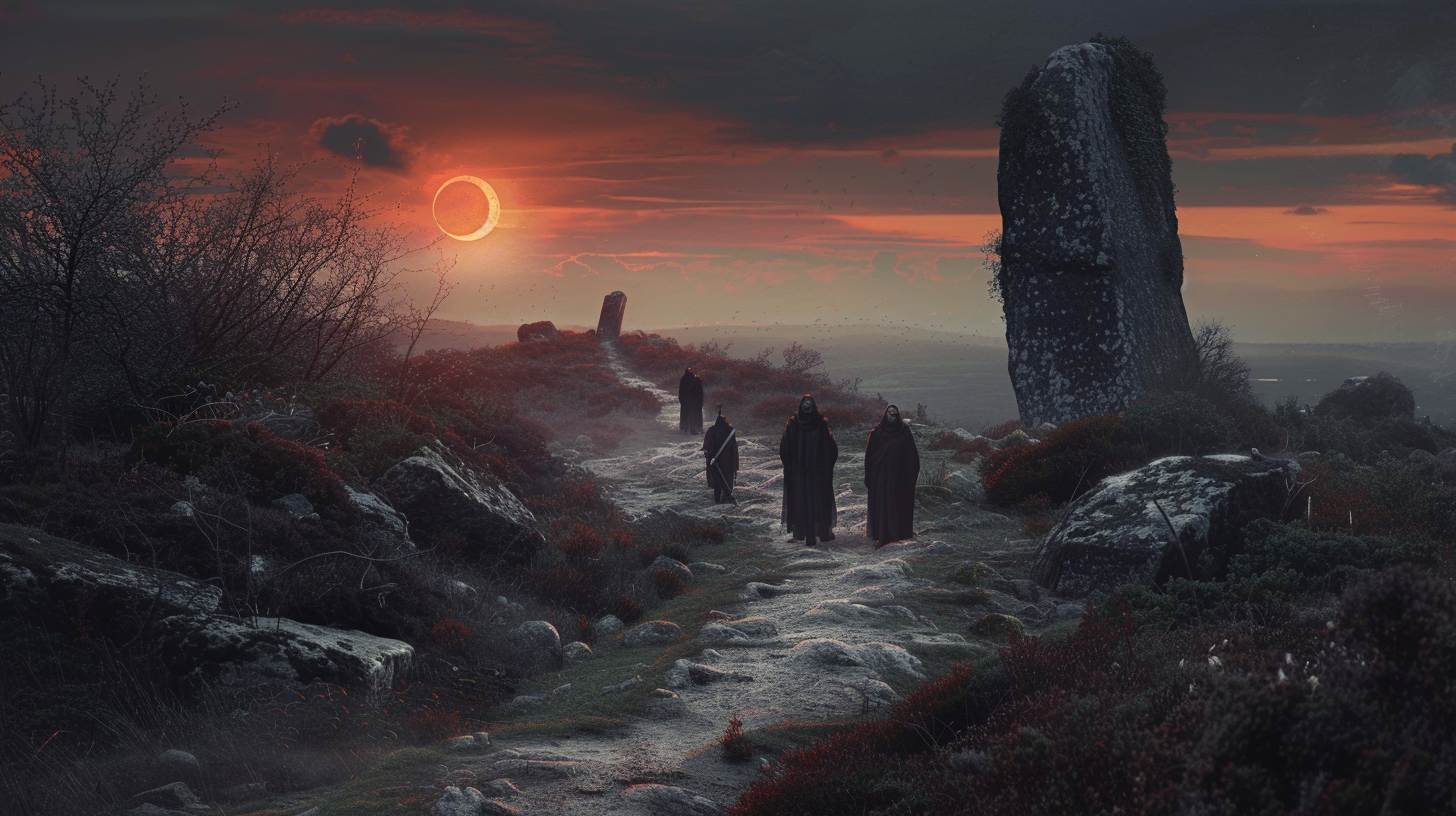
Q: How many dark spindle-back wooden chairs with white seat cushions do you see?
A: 0